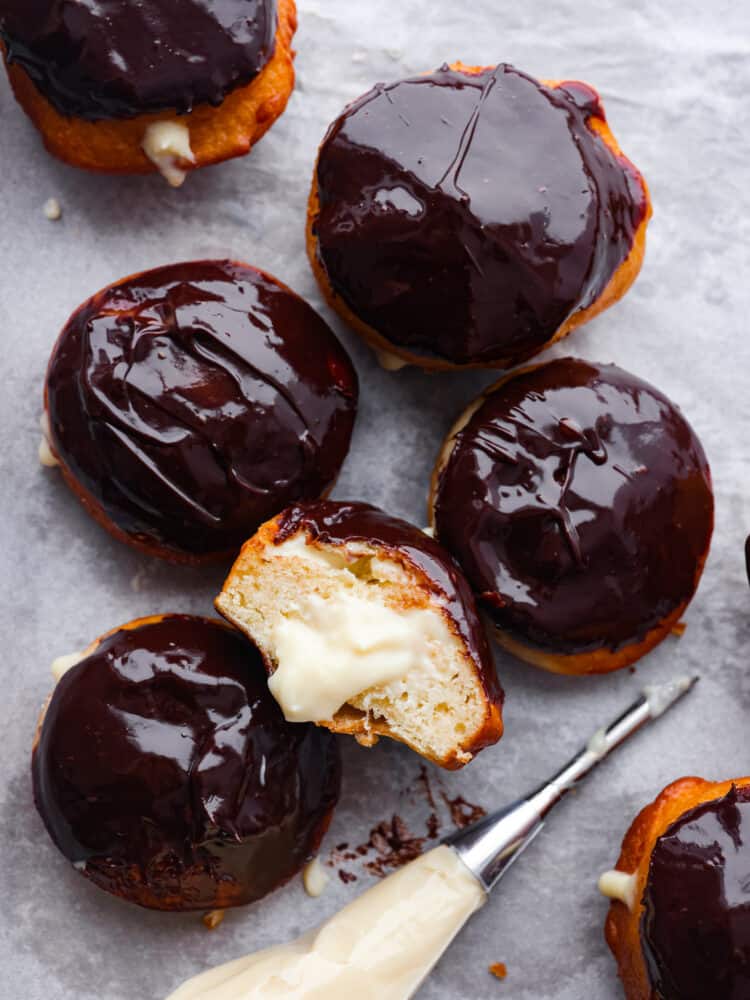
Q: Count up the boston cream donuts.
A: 7